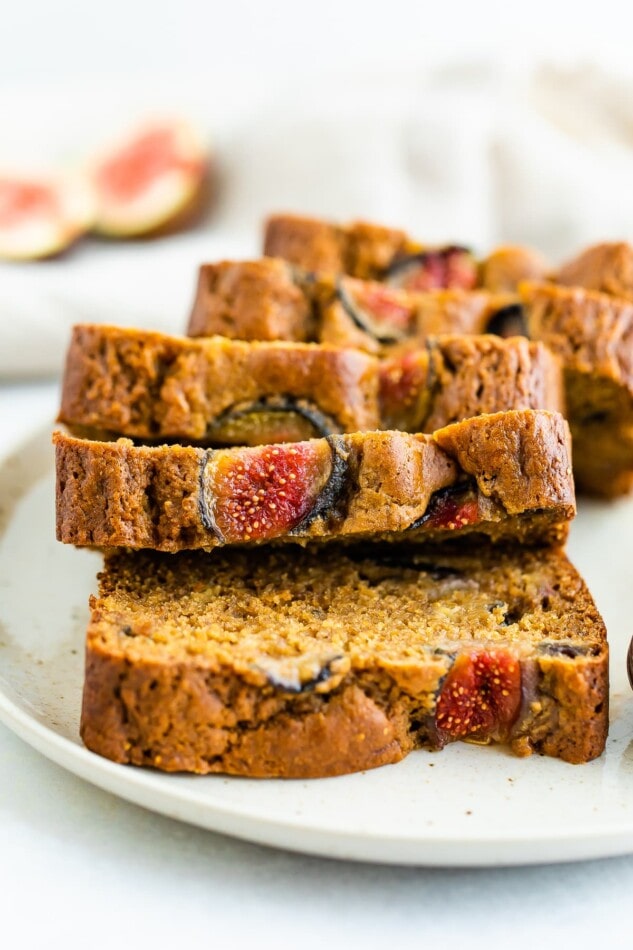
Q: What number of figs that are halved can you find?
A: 2